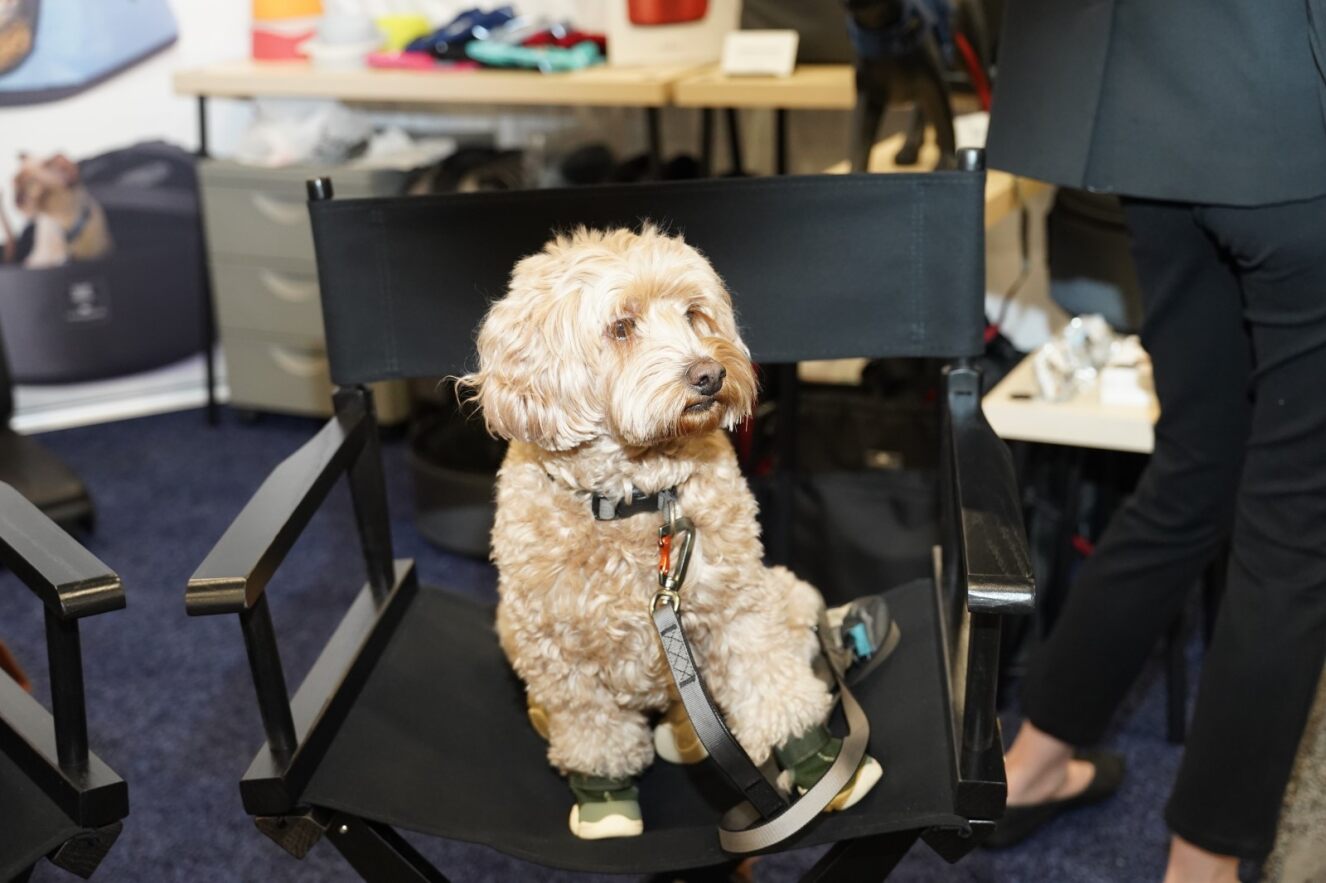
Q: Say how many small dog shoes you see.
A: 4